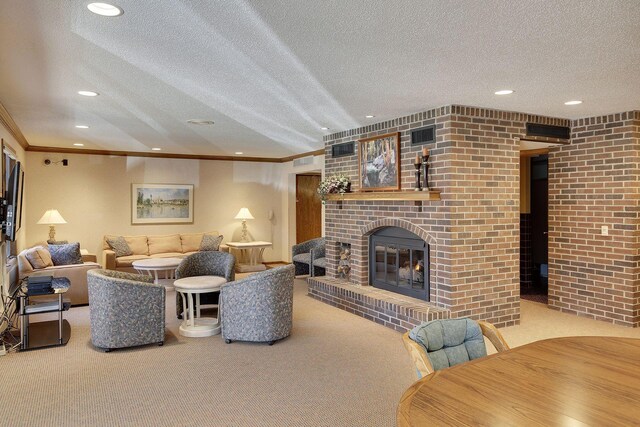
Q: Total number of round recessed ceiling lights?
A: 10